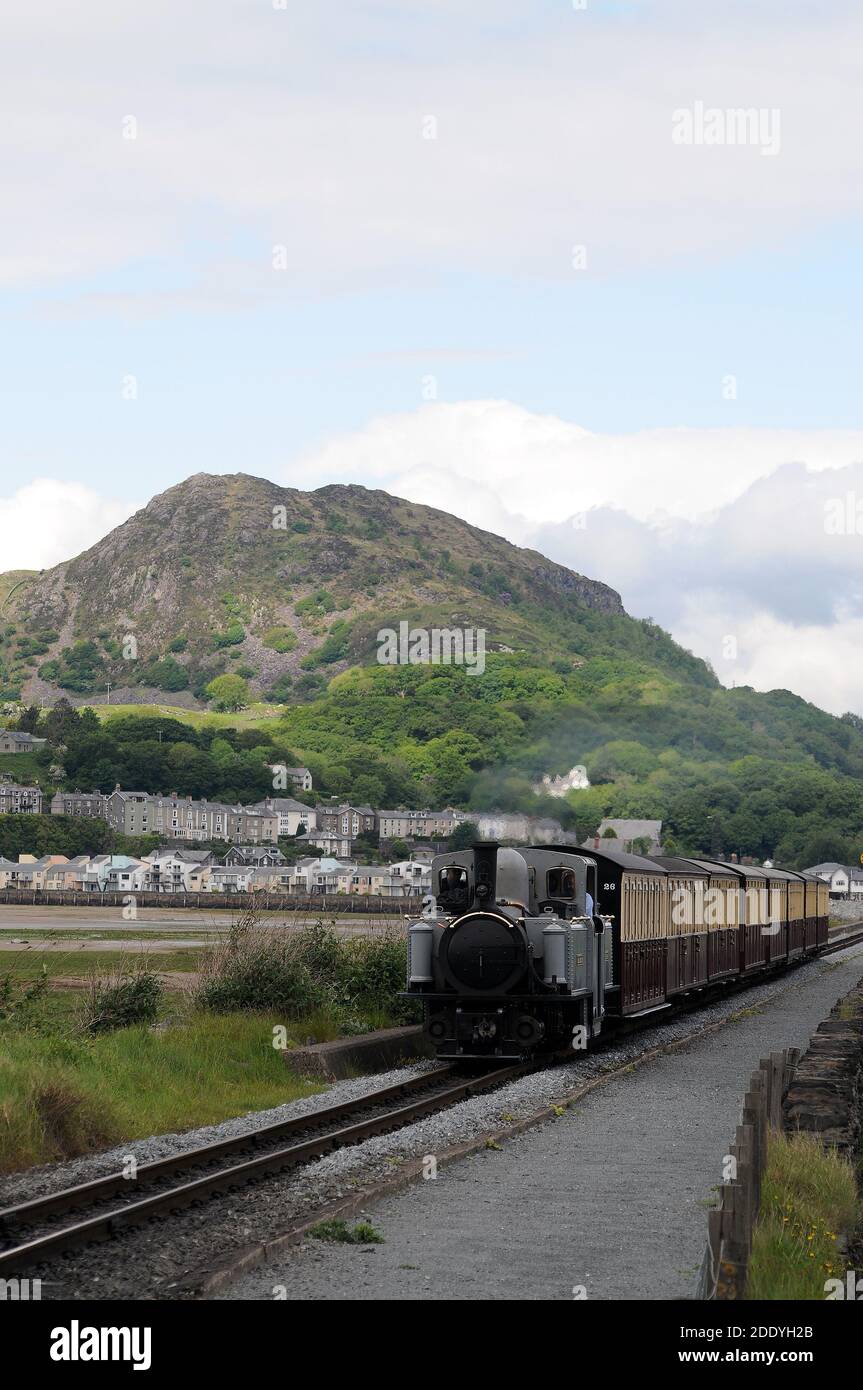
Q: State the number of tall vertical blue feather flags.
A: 0